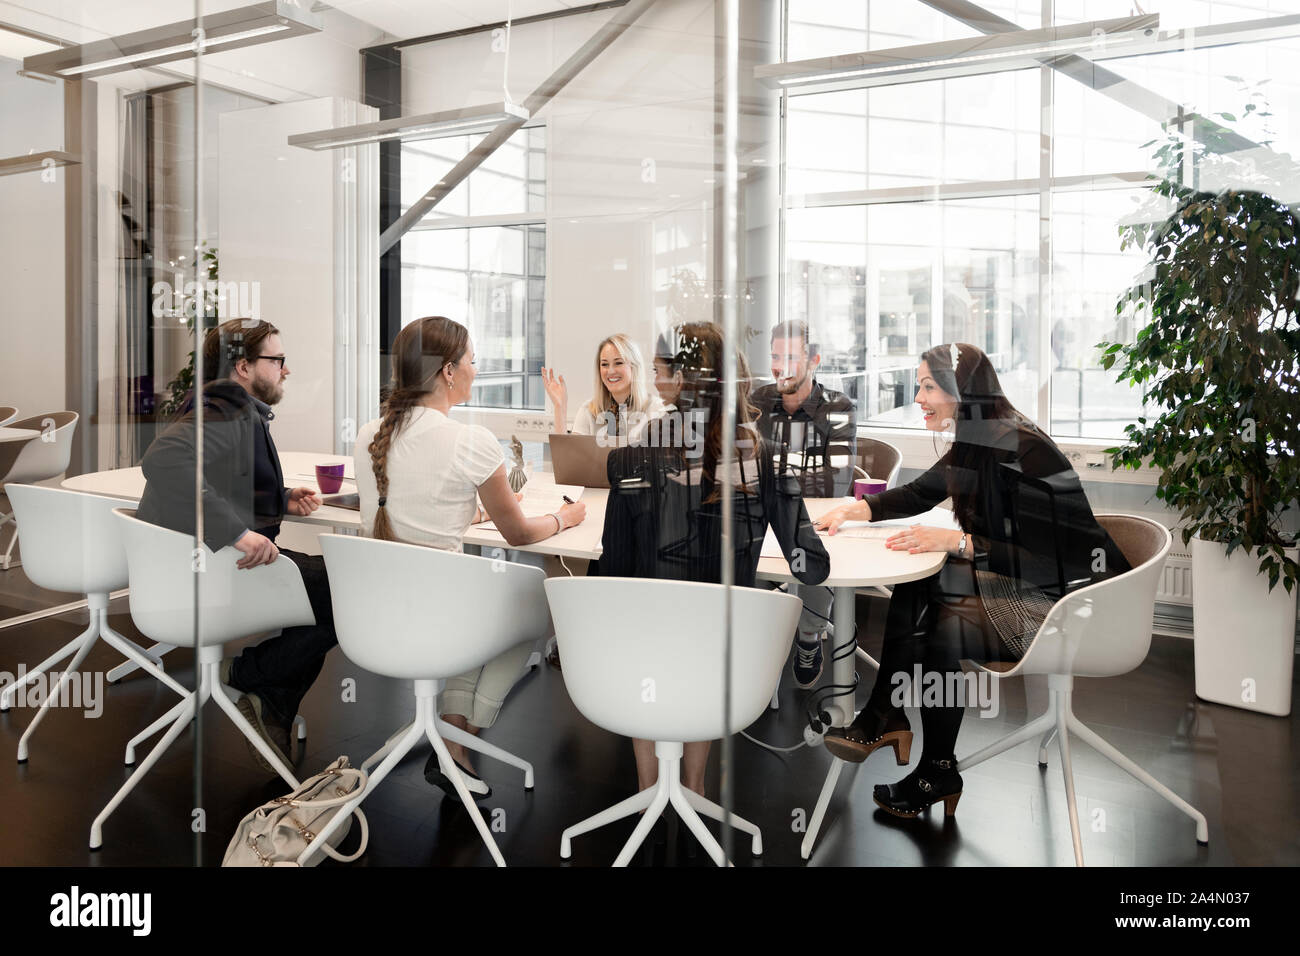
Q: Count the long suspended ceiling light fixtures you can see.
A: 4